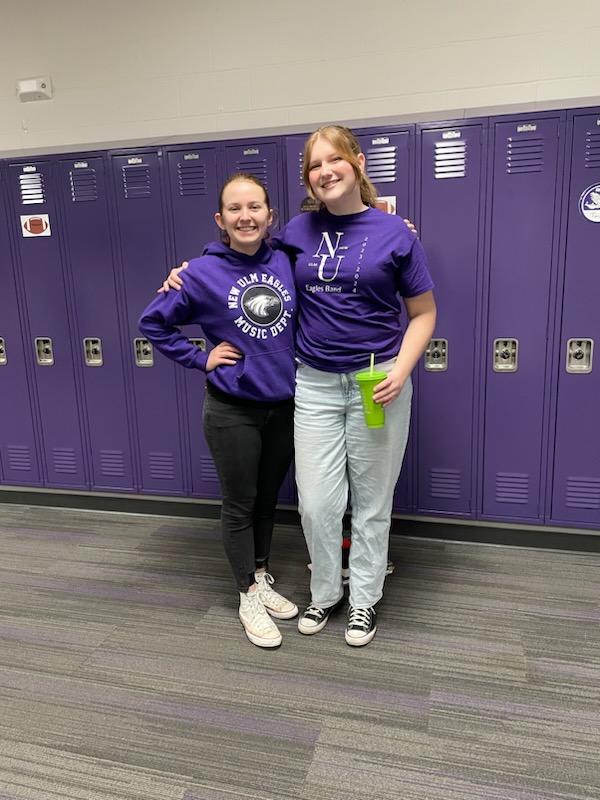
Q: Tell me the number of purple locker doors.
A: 11